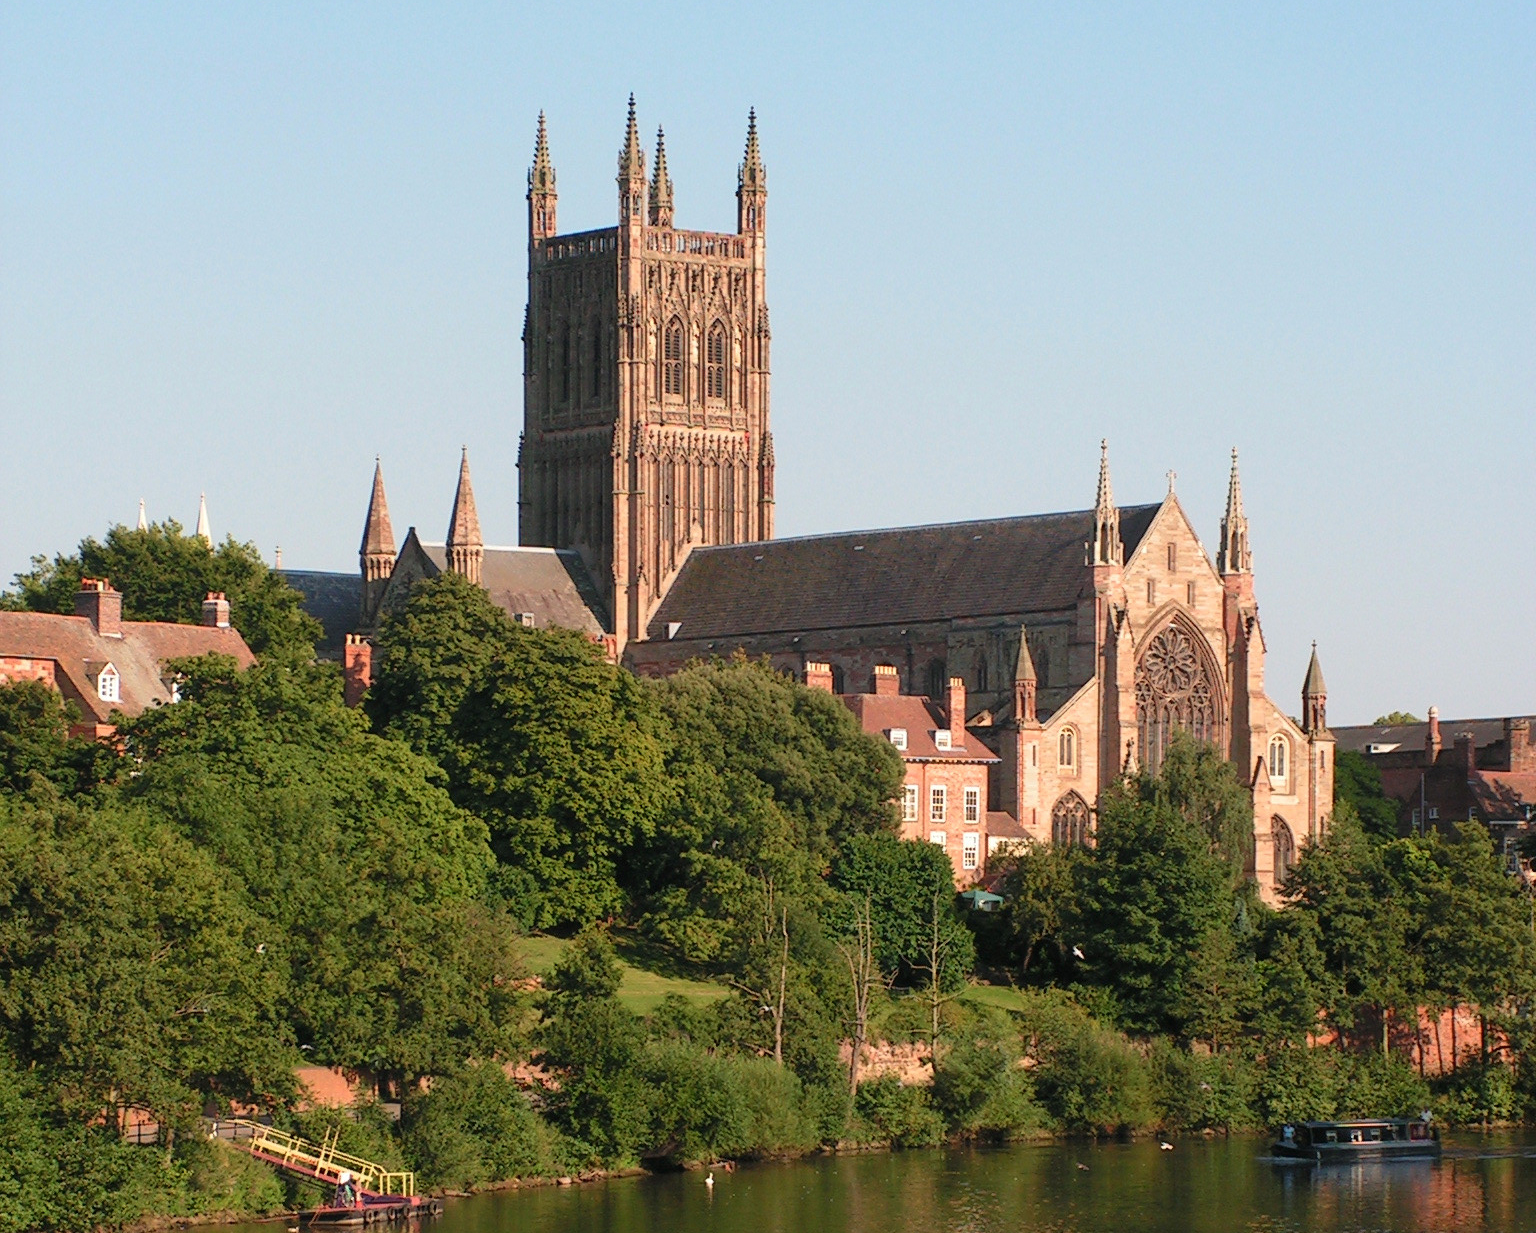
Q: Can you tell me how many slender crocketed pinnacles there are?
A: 6